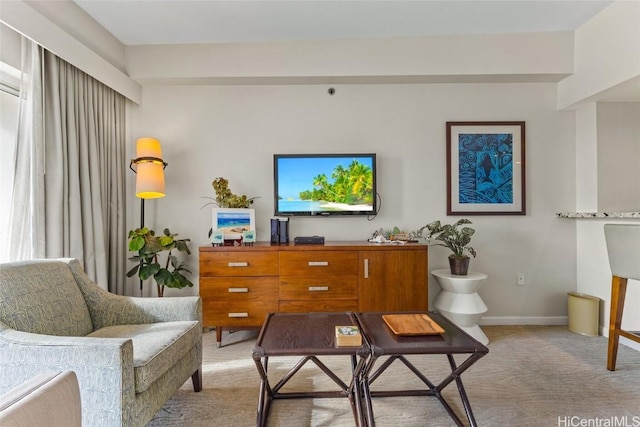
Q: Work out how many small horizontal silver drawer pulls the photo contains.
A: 5